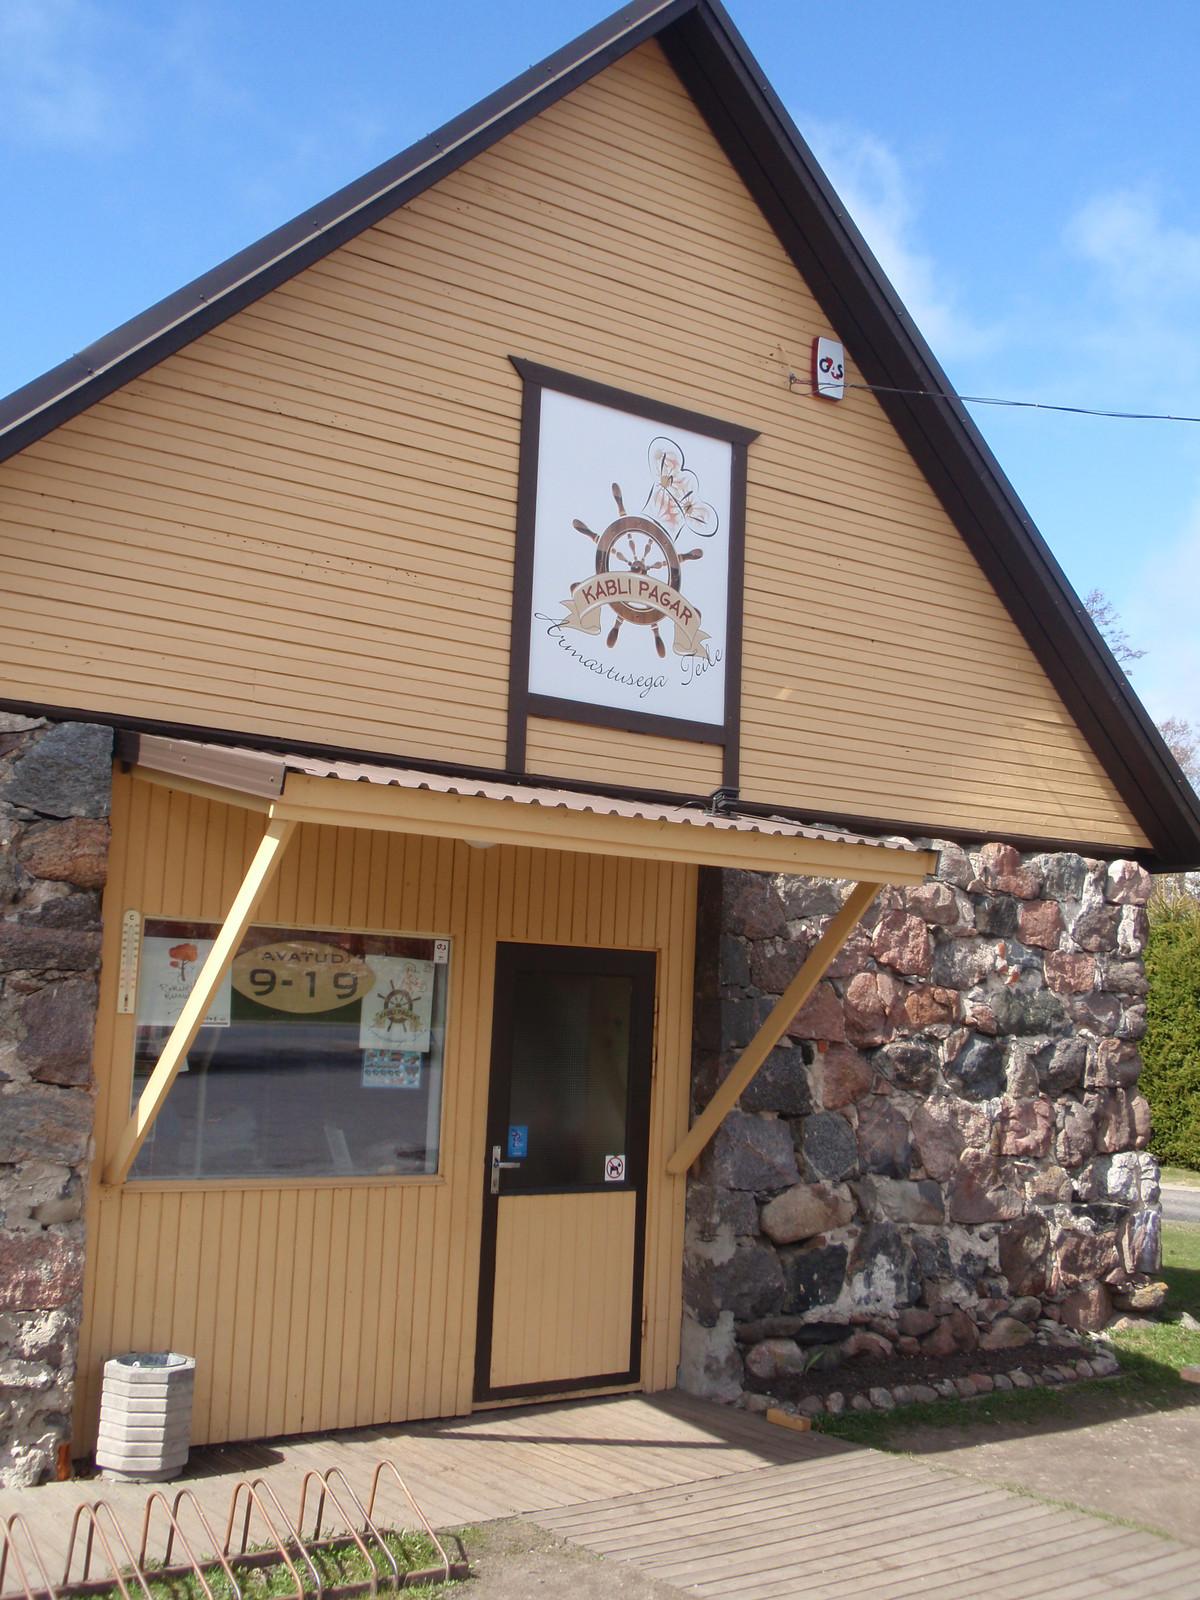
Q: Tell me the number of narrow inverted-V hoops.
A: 11